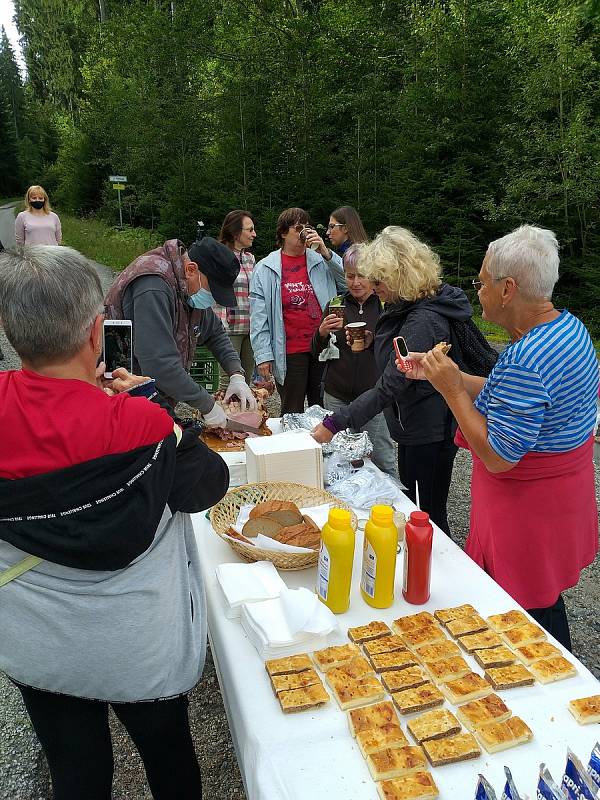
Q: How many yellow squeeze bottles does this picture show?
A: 2